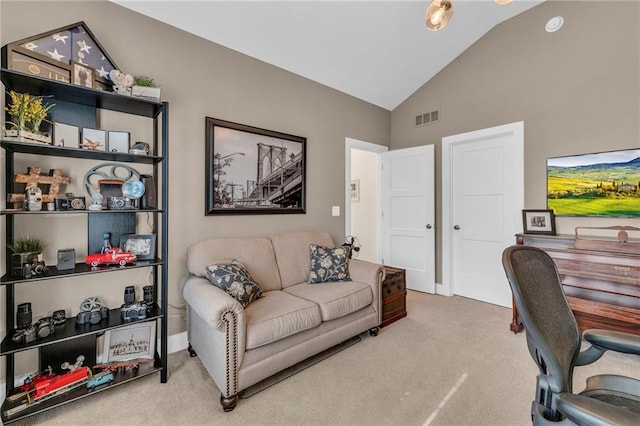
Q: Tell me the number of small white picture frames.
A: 3